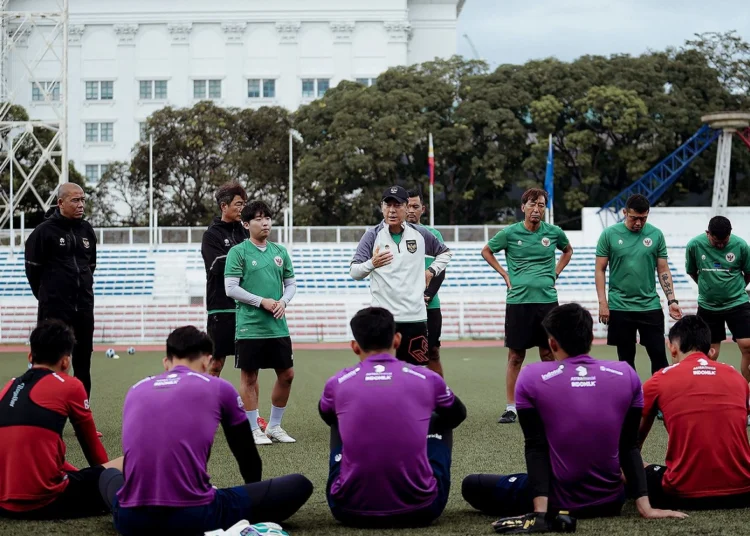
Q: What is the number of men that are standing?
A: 8